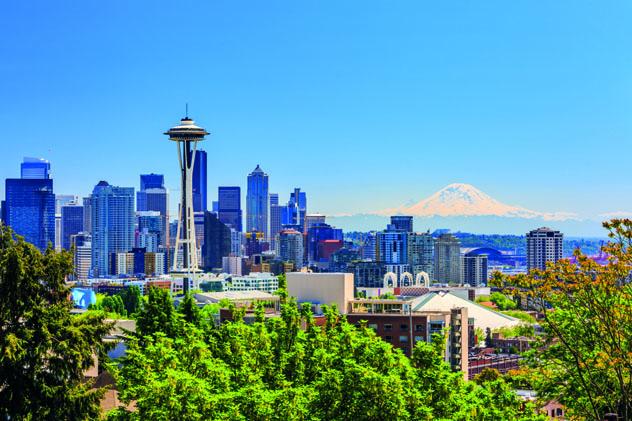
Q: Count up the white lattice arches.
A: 3